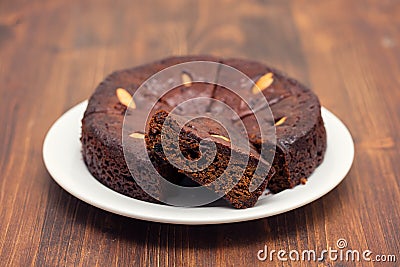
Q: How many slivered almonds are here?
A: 6